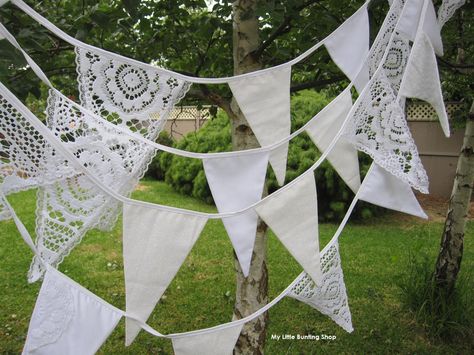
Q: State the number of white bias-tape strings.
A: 4